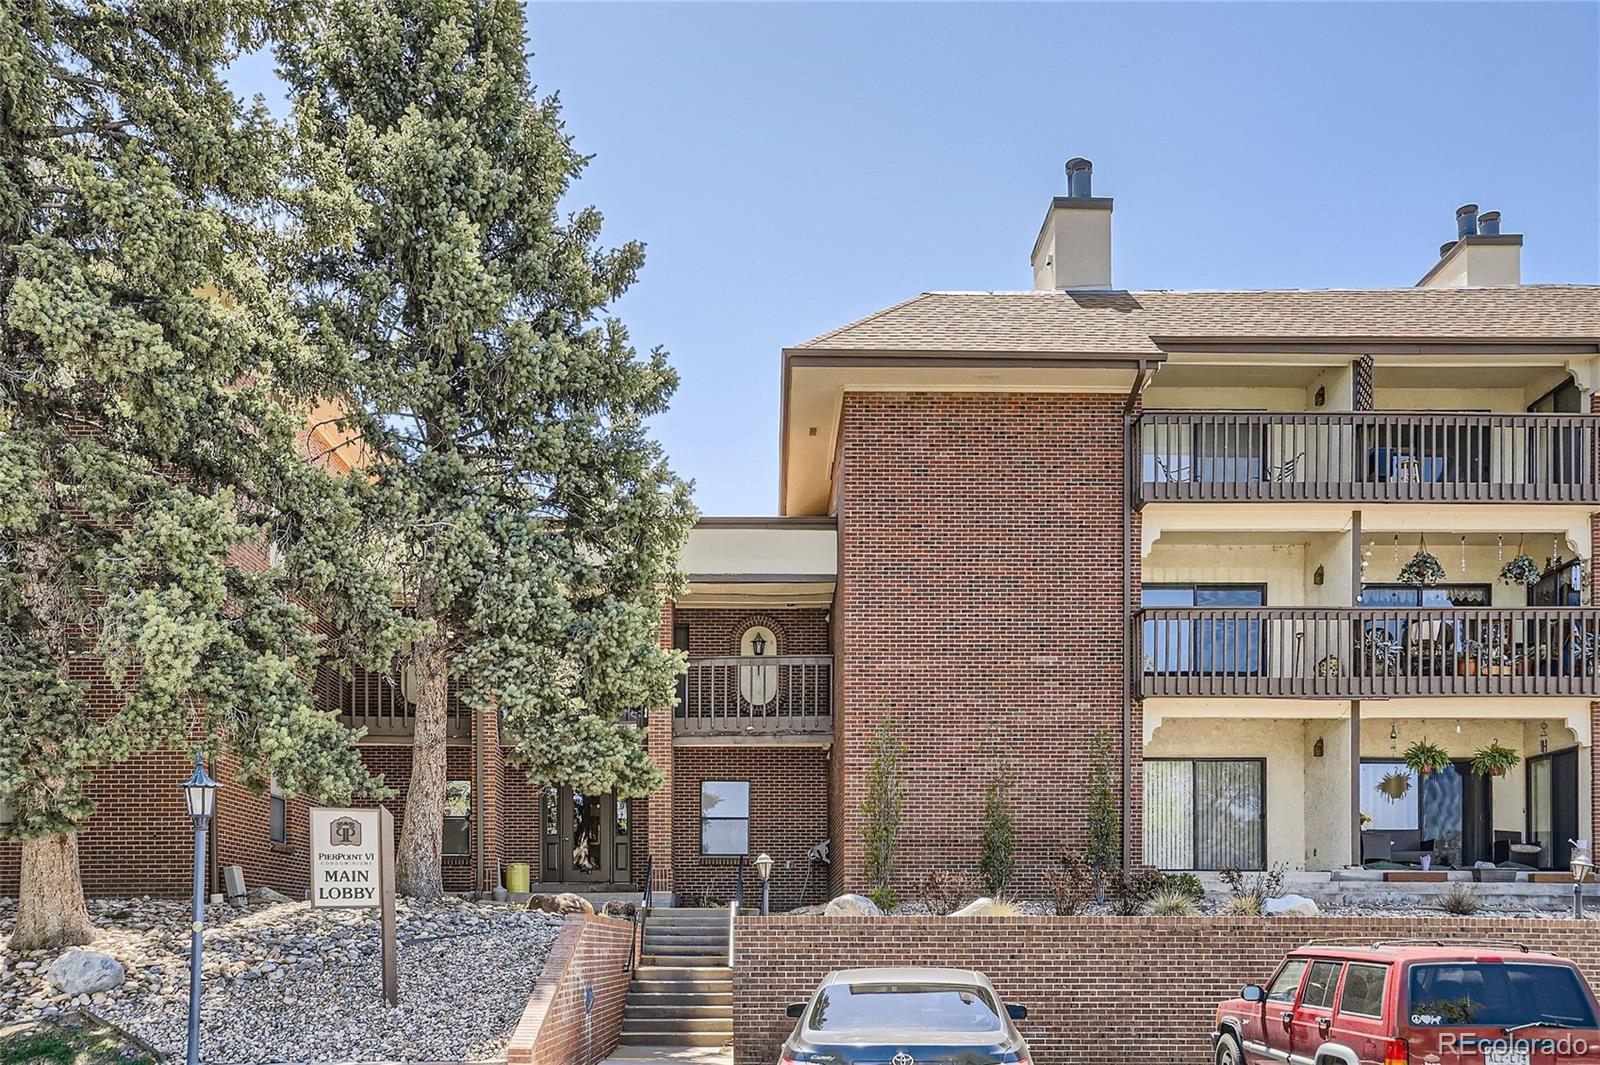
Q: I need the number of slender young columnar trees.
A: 3